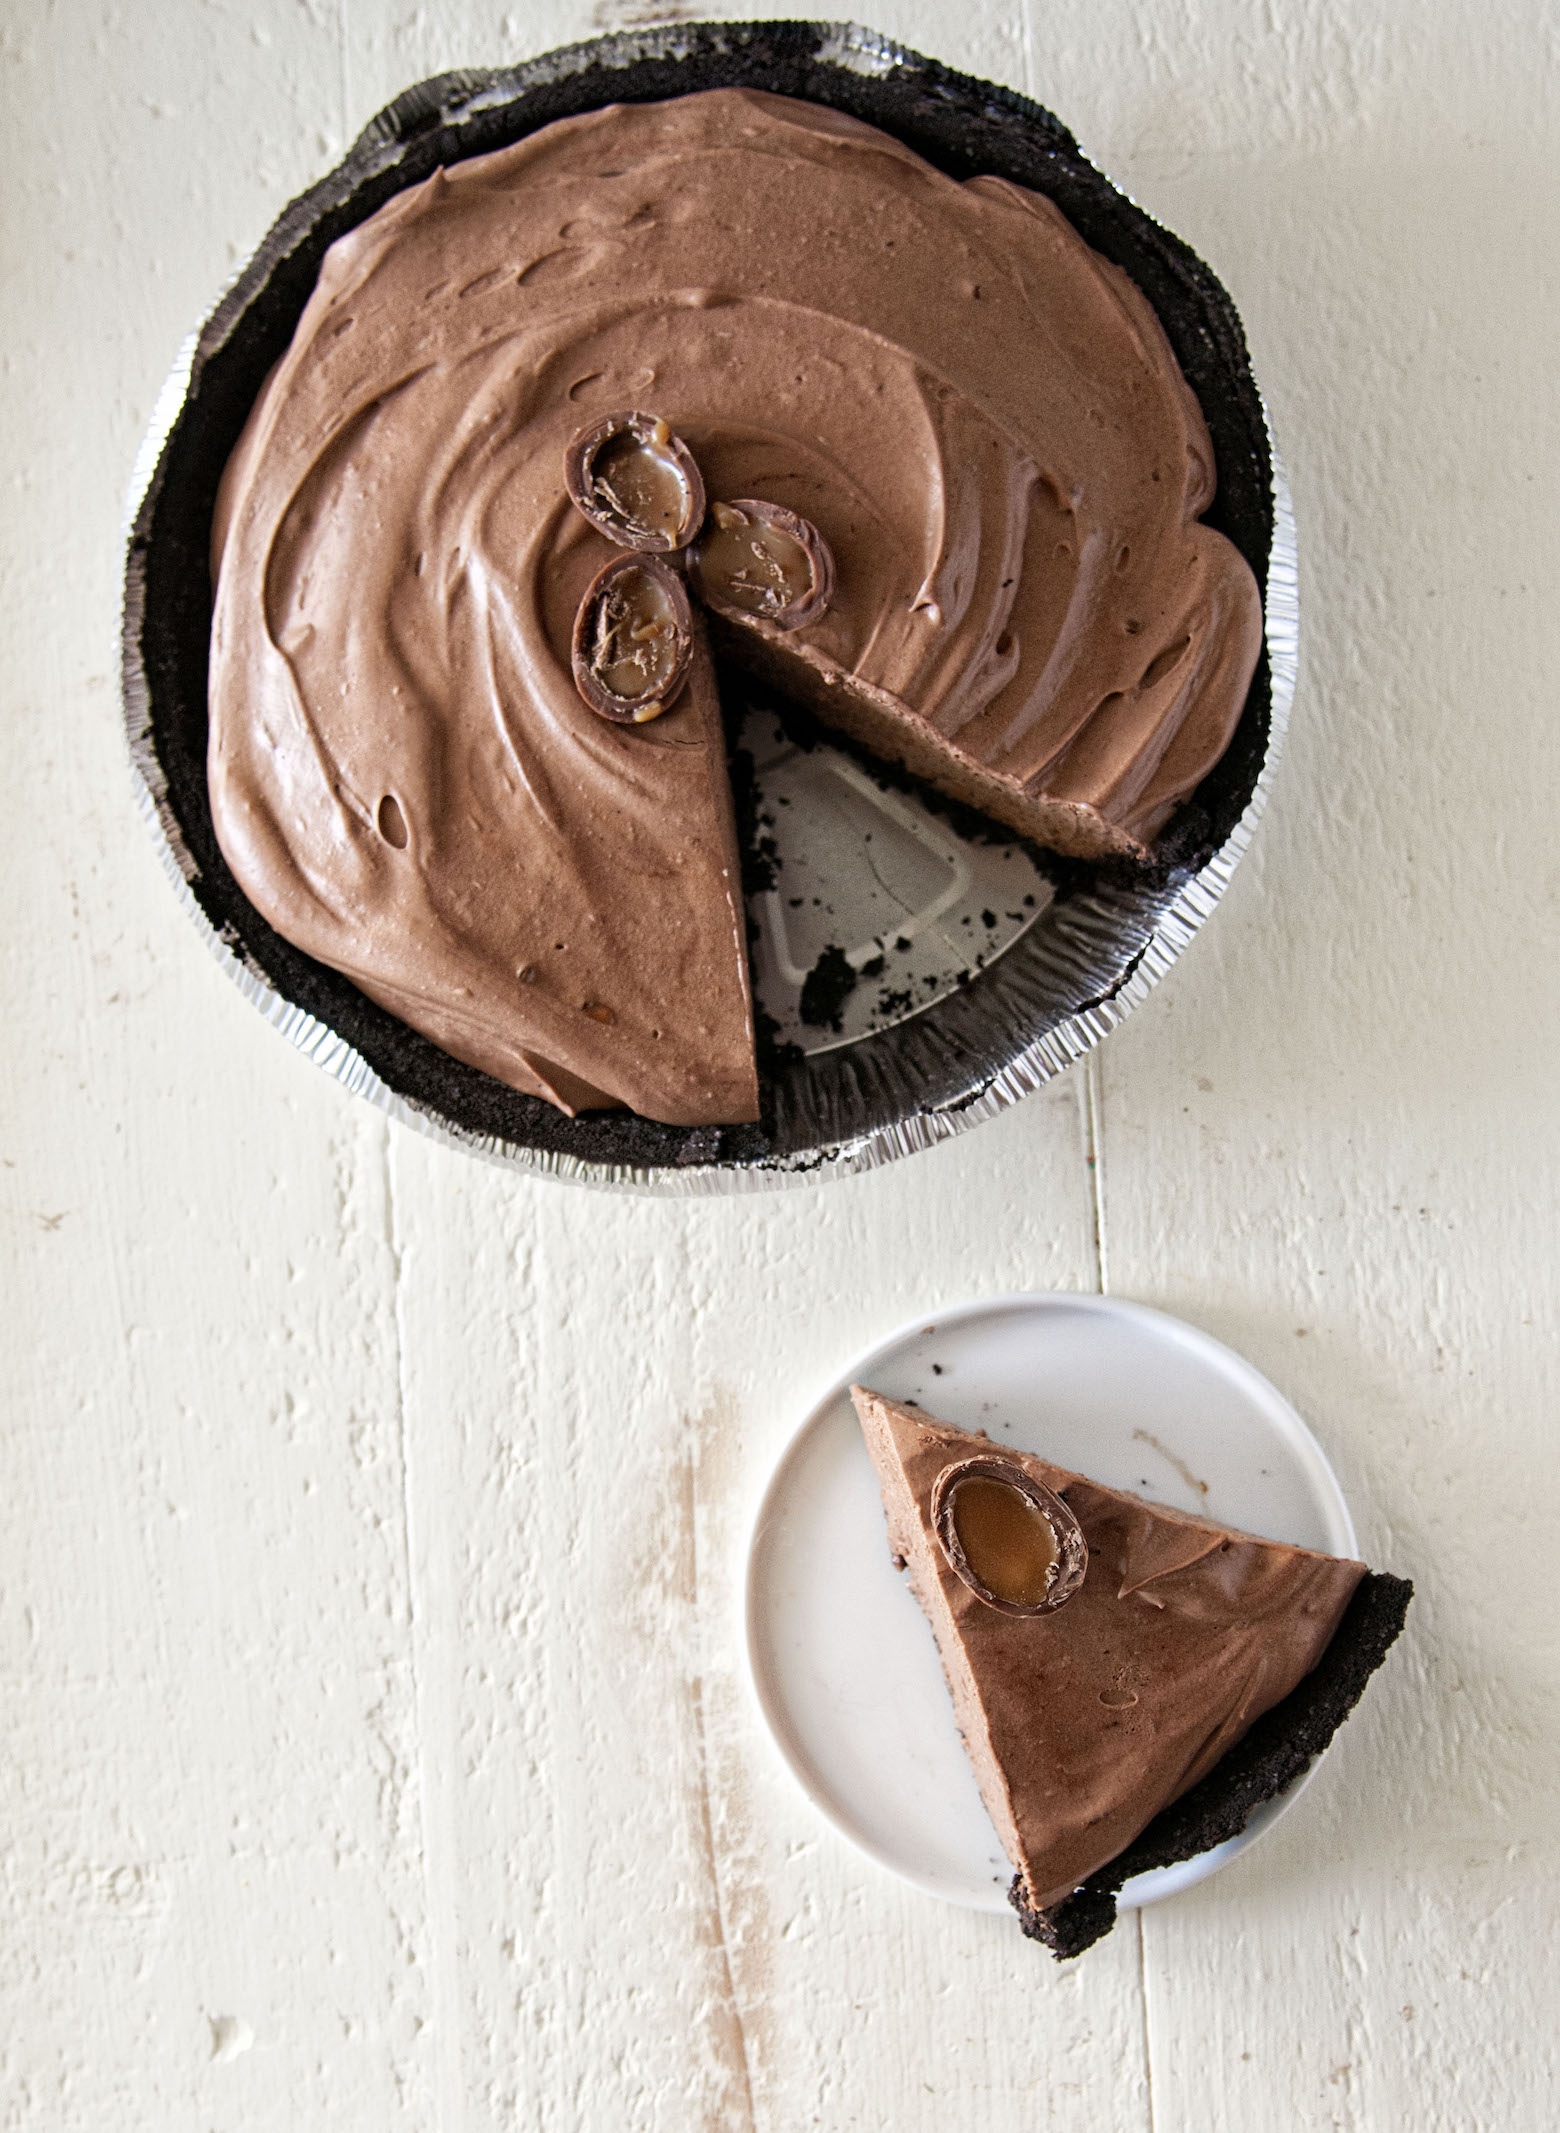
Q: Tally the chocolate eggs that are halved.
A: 4